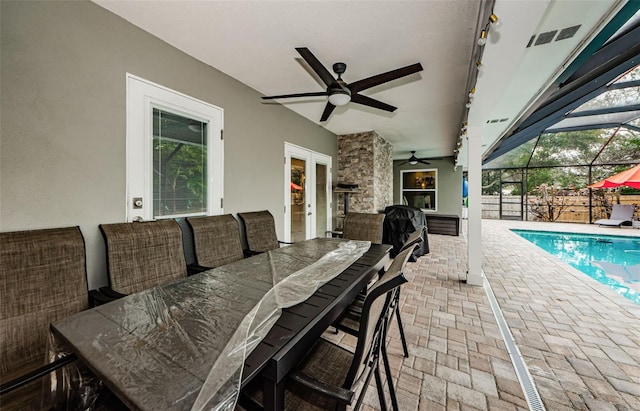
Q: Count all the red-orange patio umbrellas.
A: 1